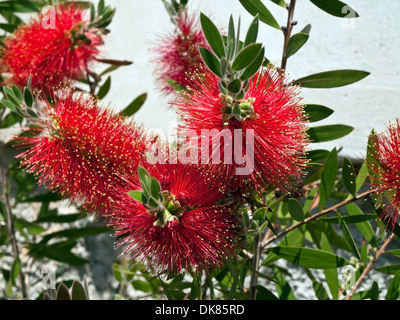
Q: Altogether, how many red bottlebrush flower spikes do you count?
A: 6